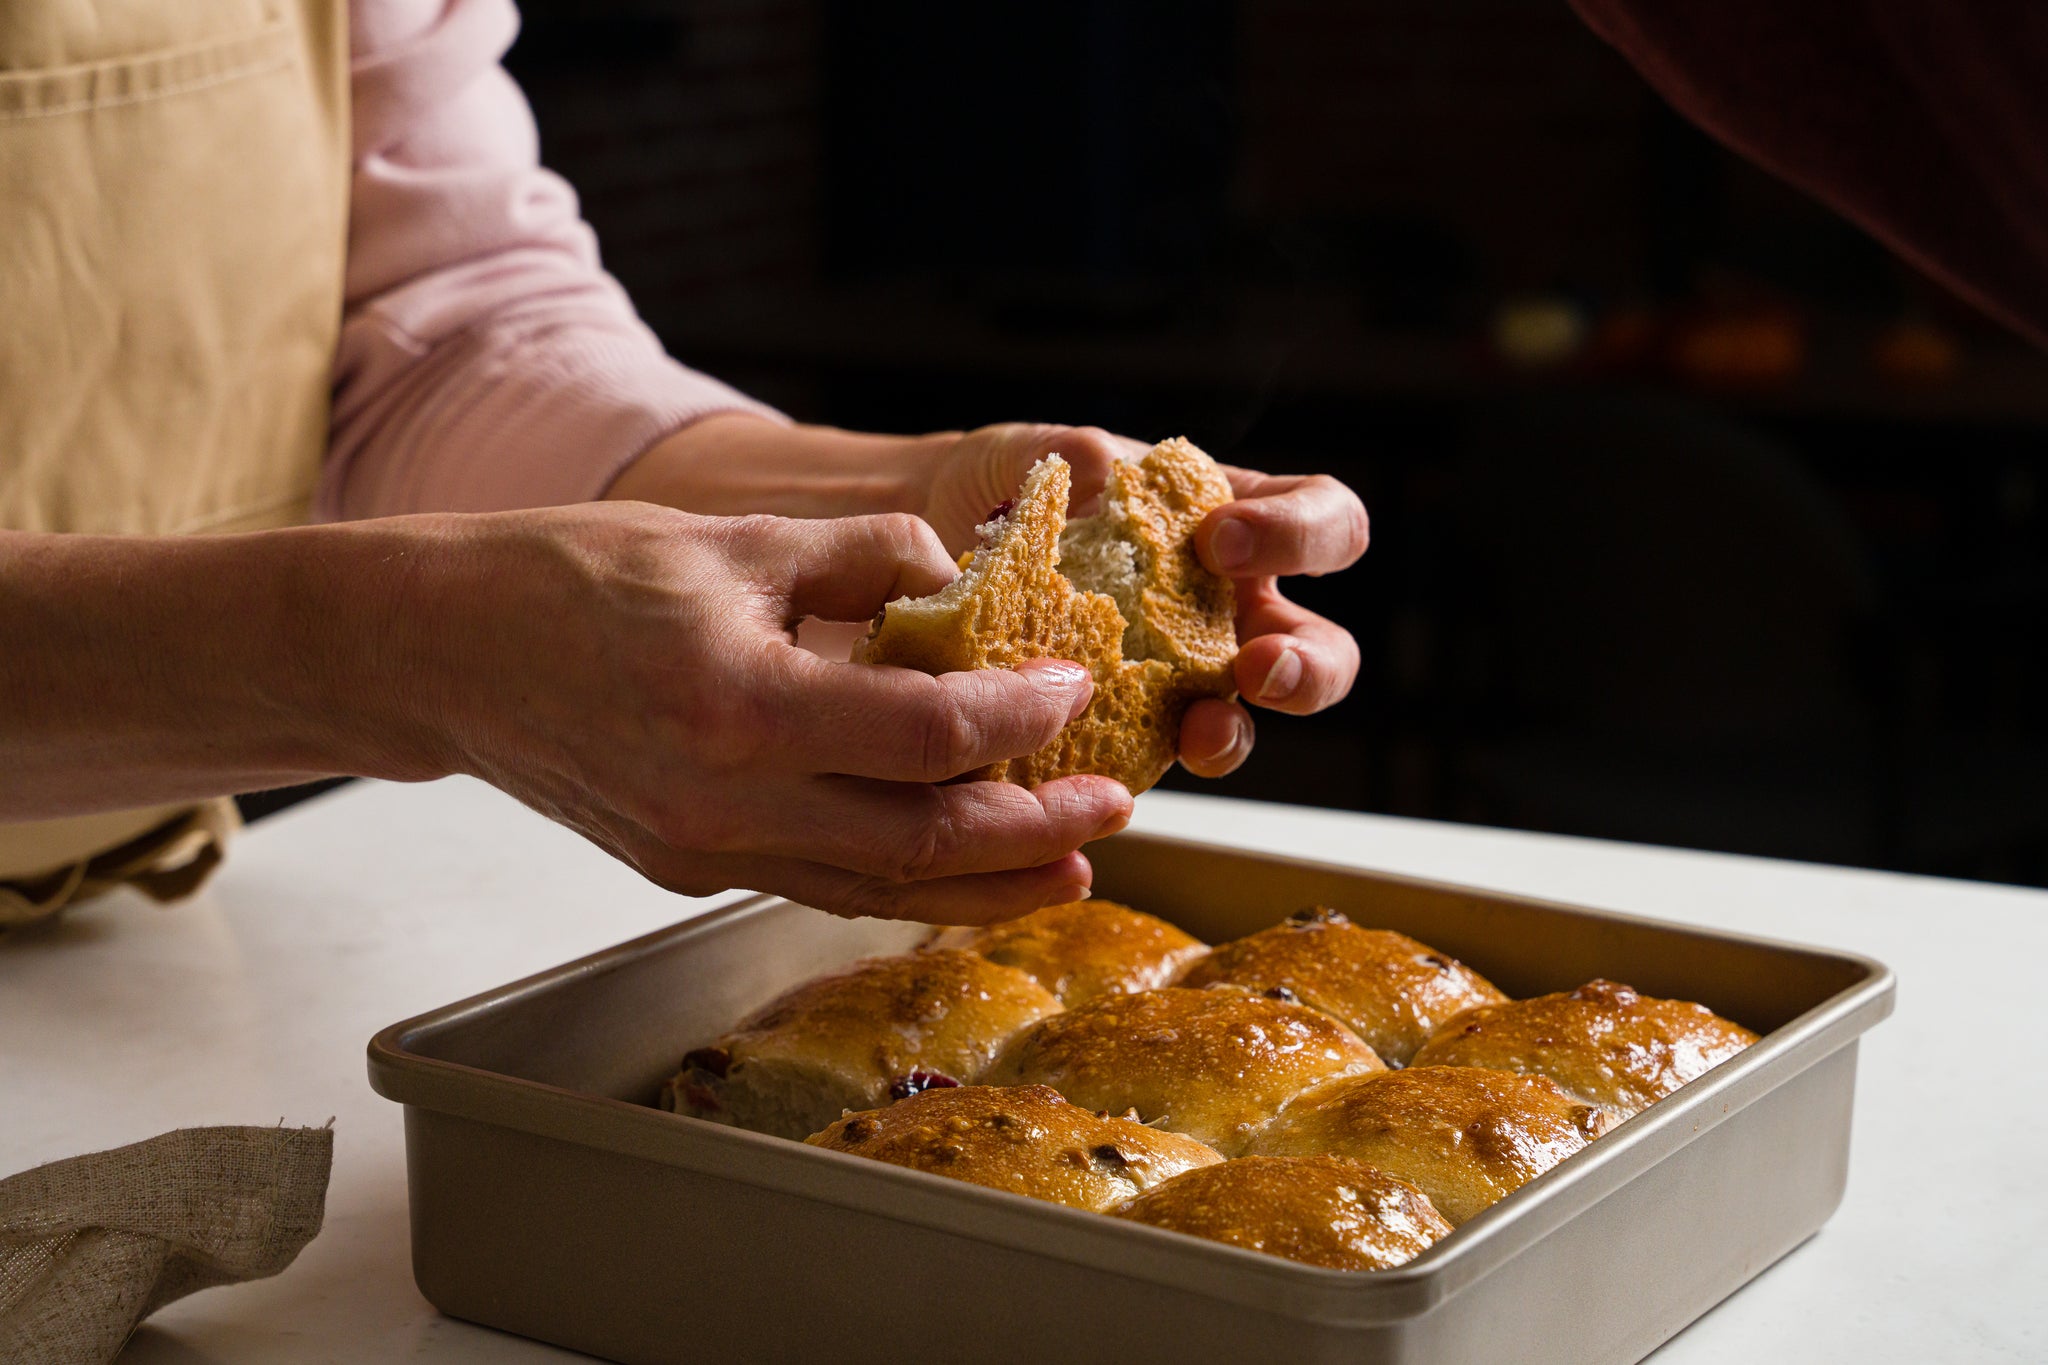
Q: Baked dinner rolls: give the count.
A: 9